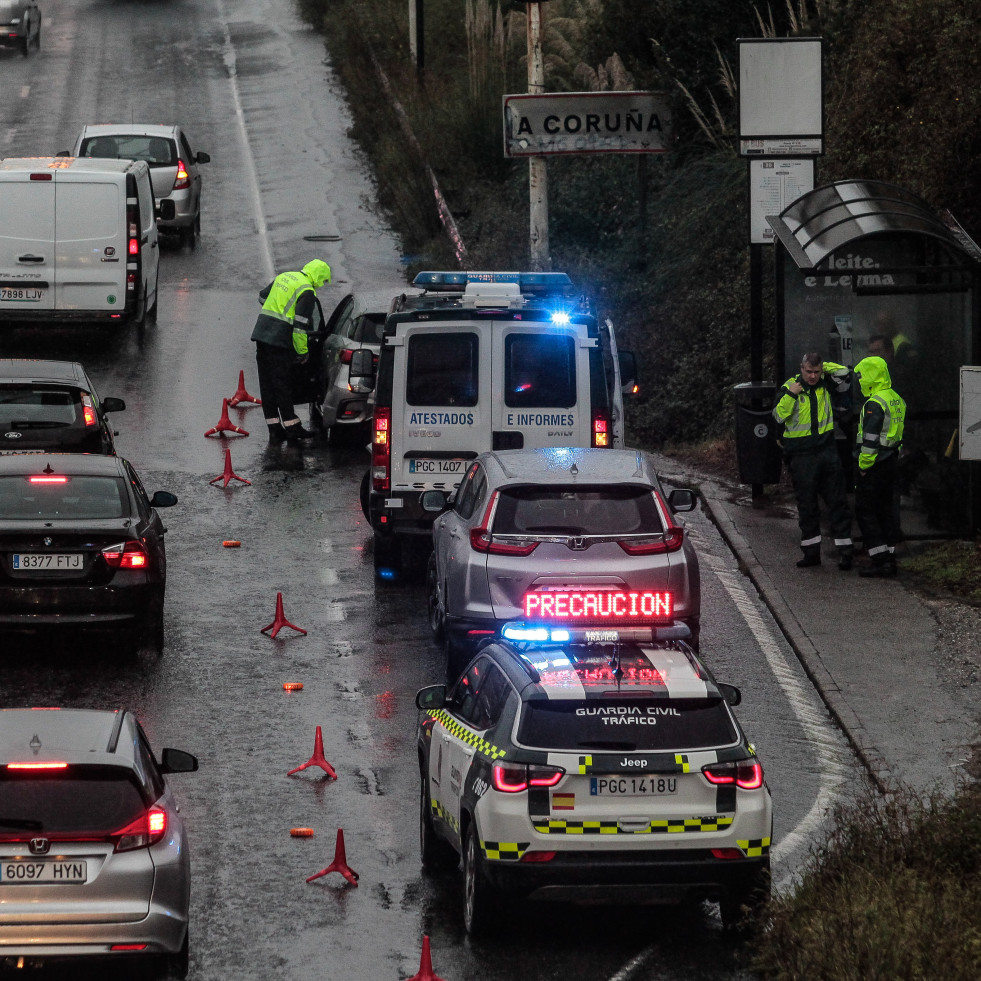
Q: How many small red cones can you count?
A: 7